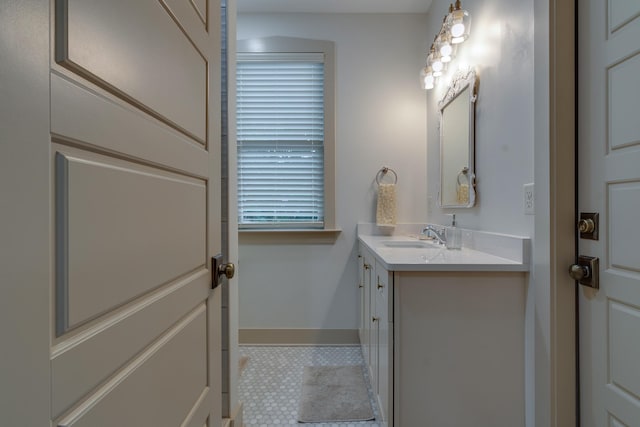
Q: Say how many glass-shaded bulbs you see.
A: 4